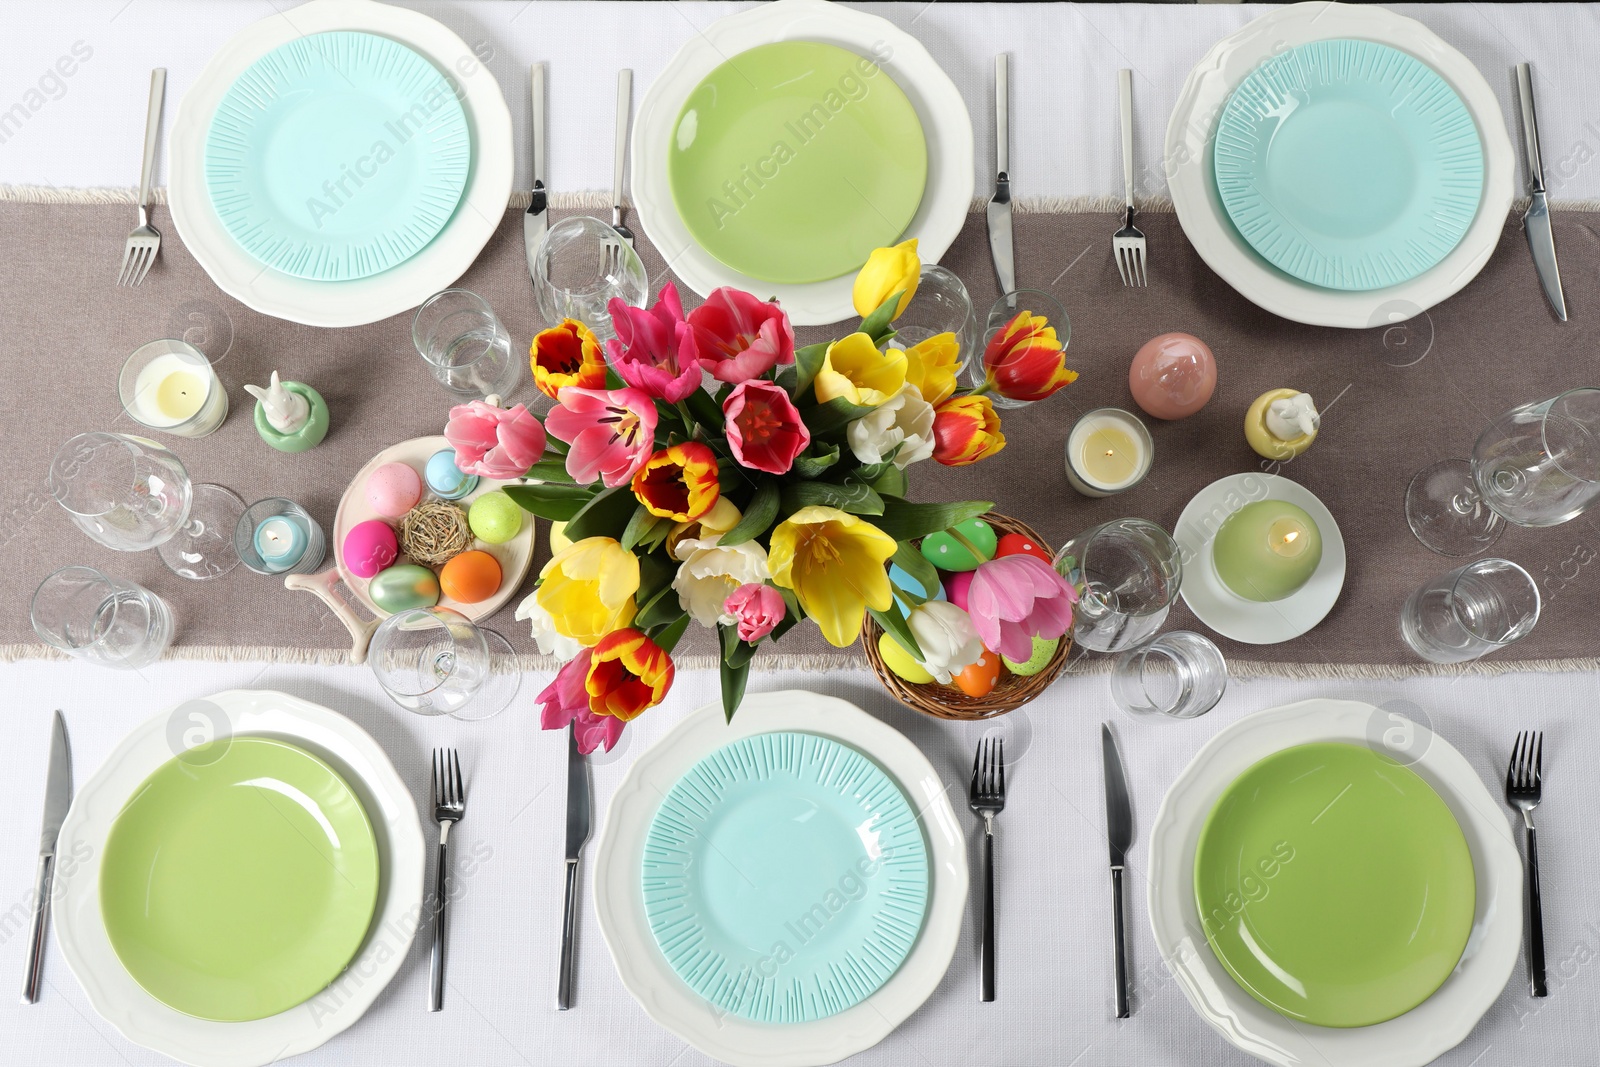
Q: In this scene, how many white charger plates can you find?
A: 6